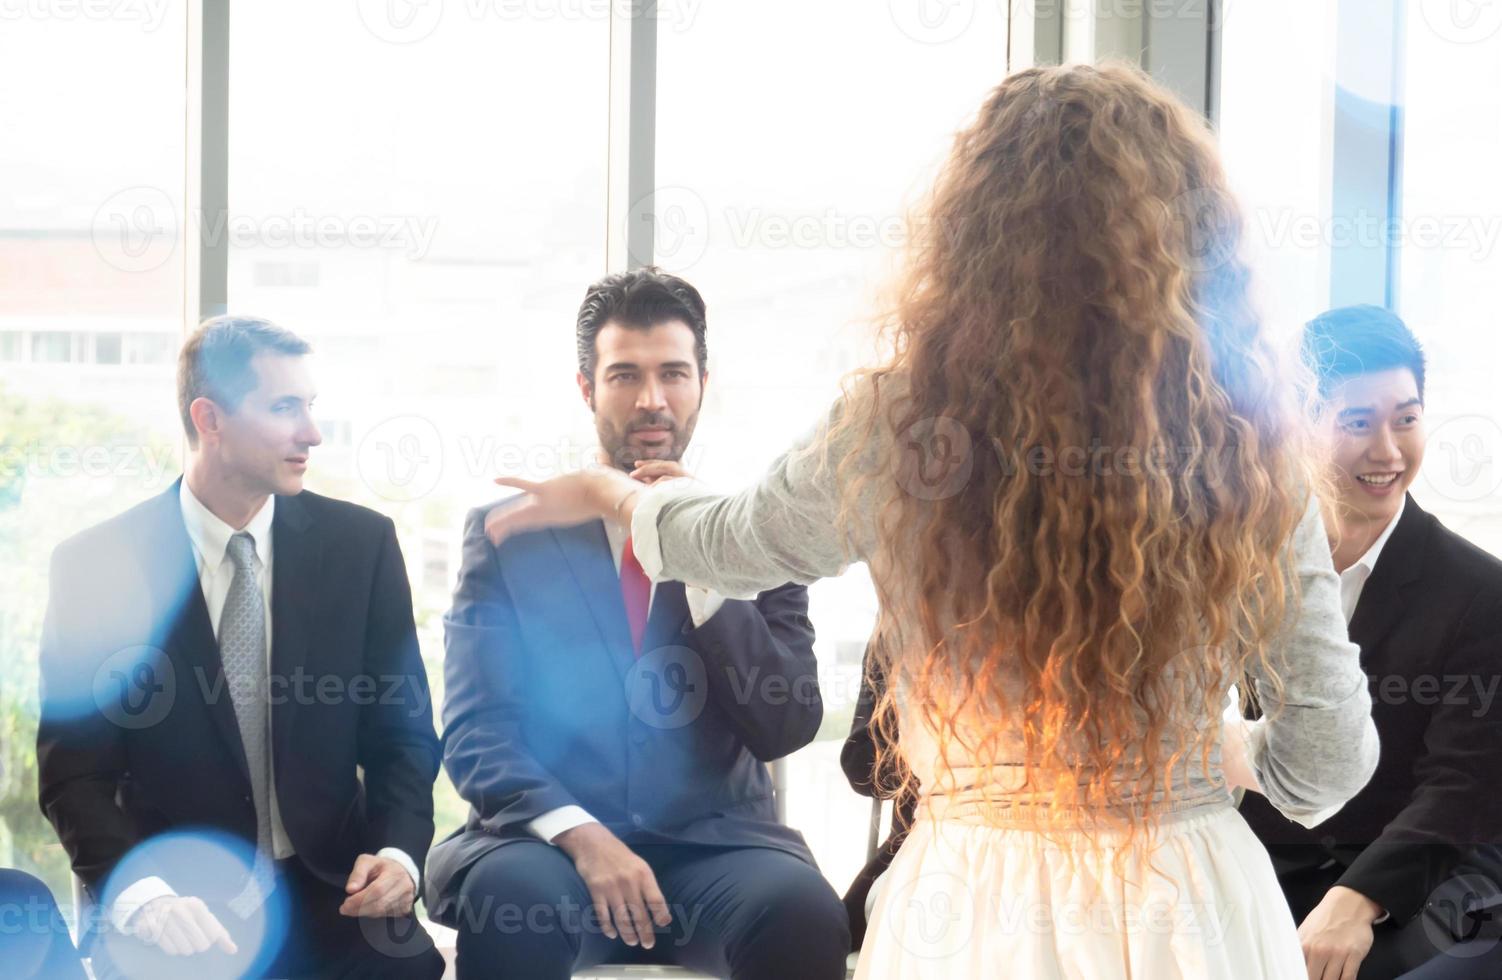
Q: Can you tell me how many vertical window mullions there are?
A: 4